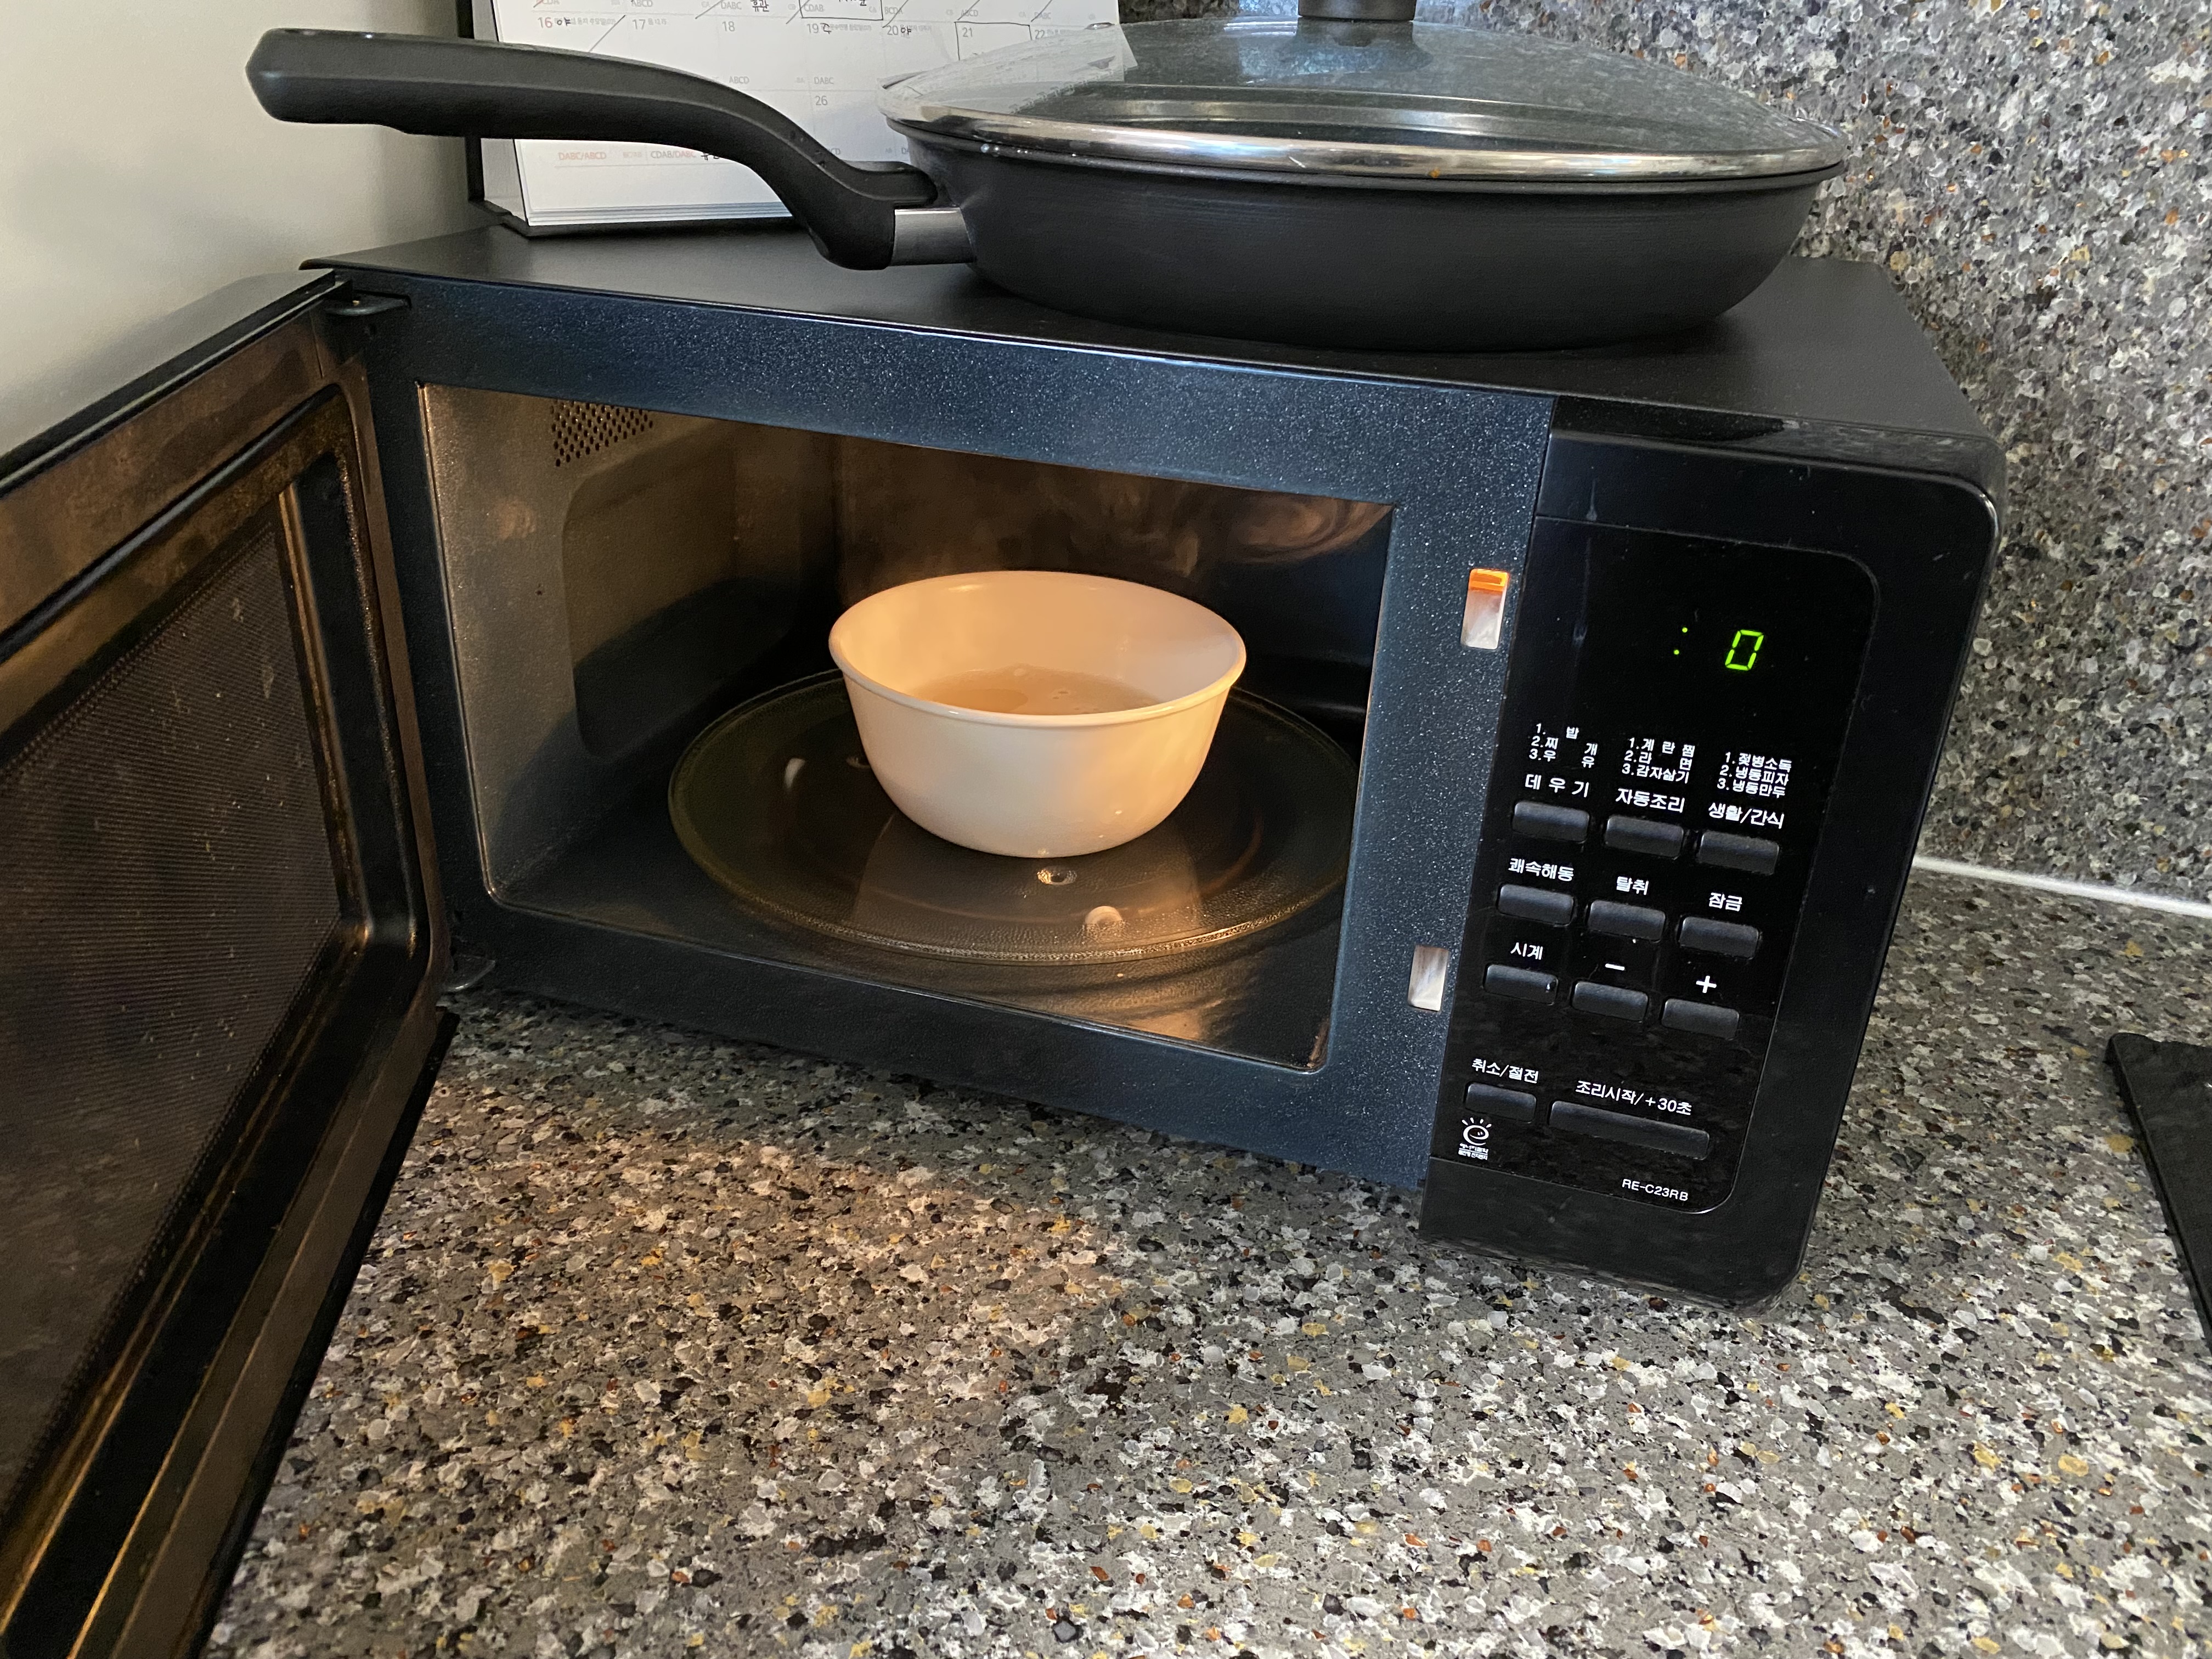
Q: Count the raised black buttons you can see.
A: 11